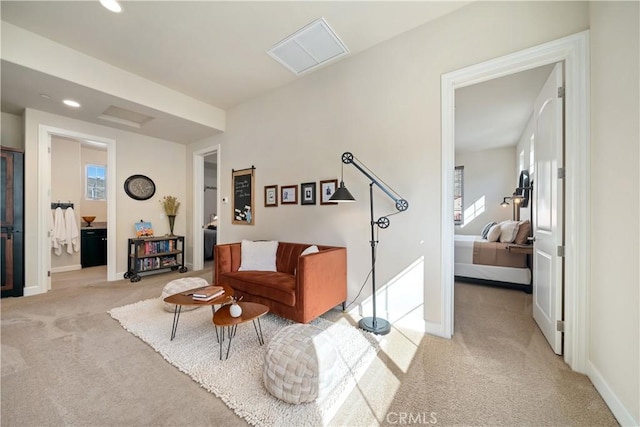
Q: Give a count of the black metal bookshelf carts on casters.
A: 1